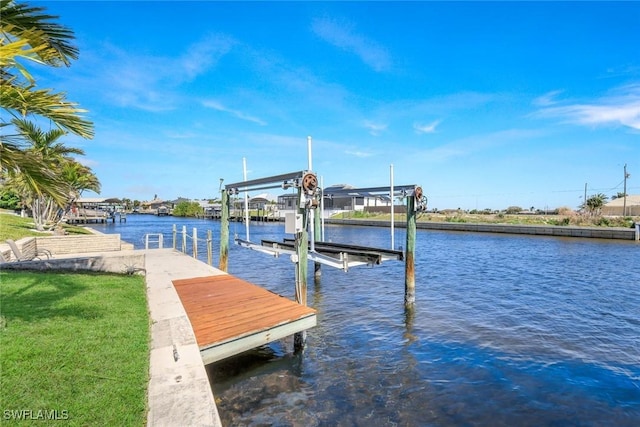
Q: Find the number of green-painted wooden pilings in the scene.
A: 4